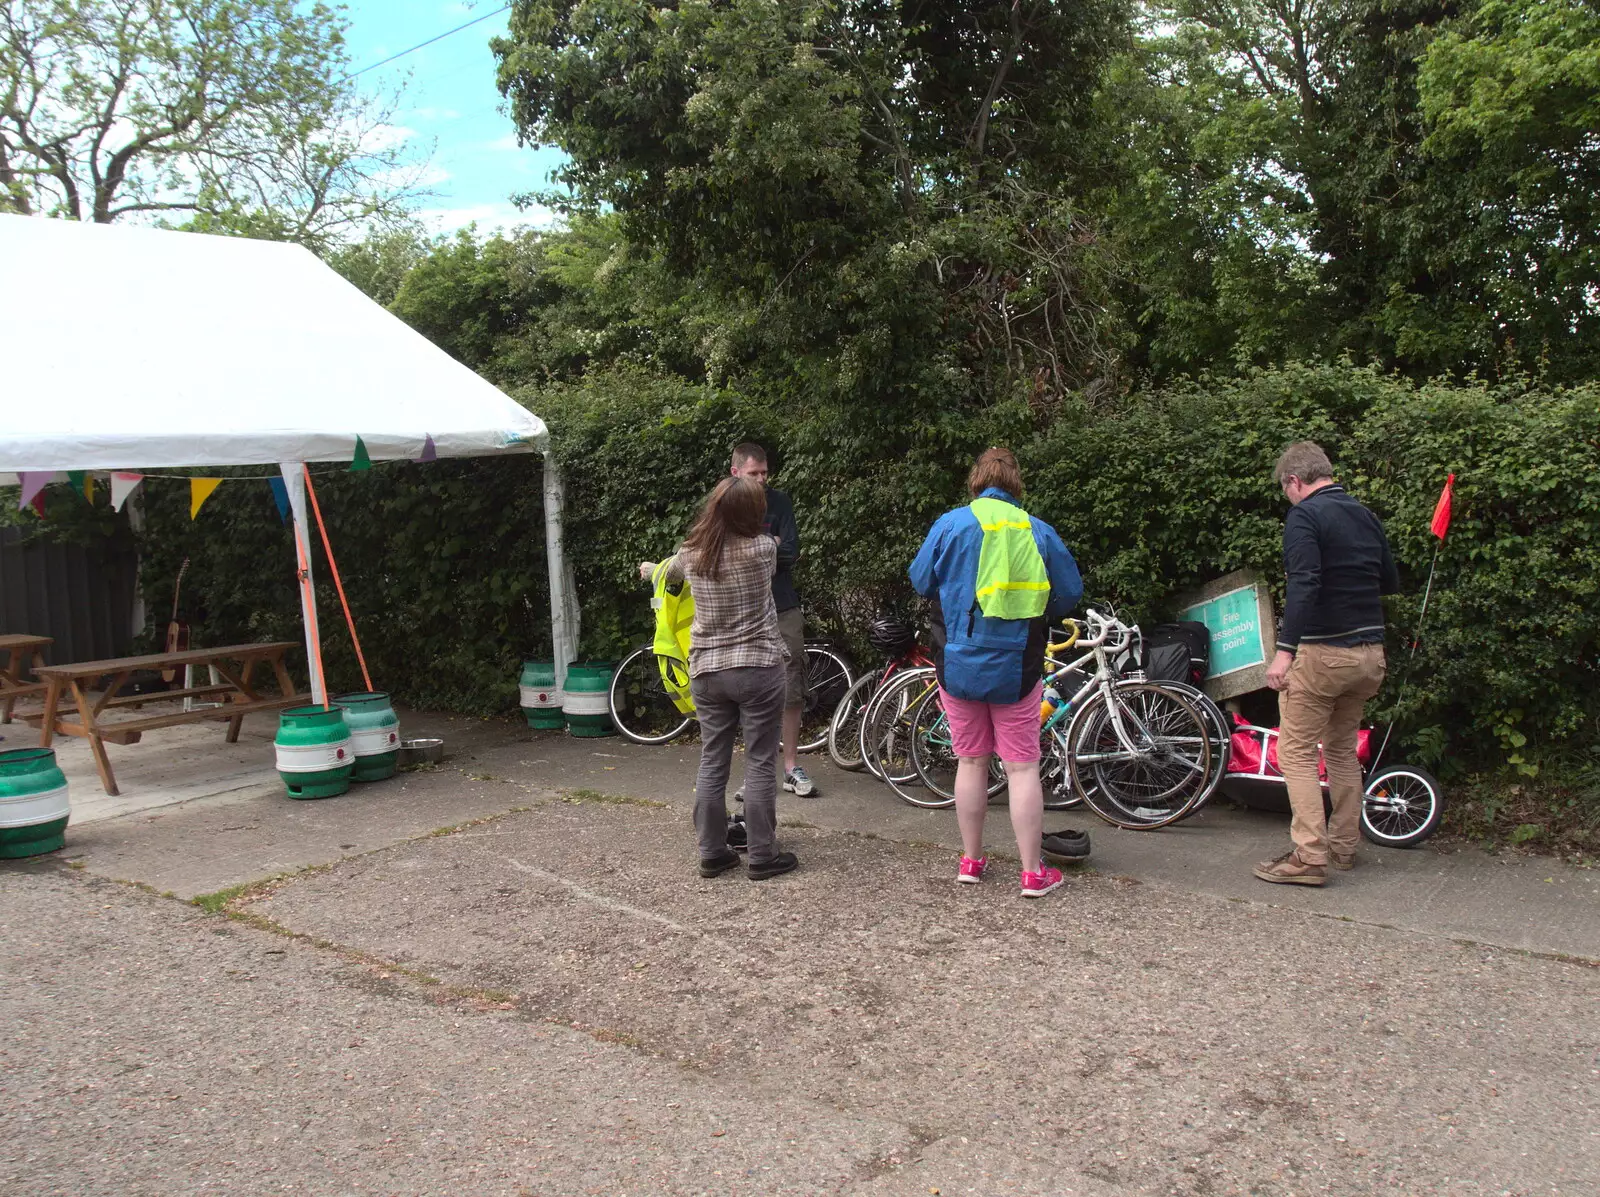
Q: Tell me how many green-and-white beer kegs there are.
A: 5